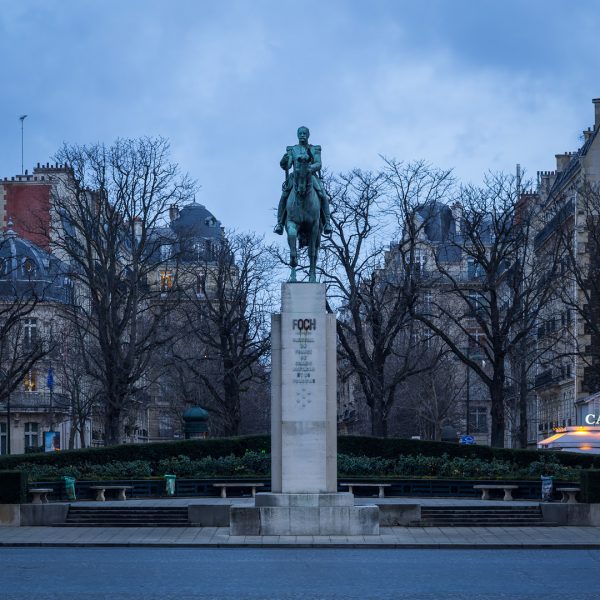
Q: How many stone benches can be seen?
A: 6